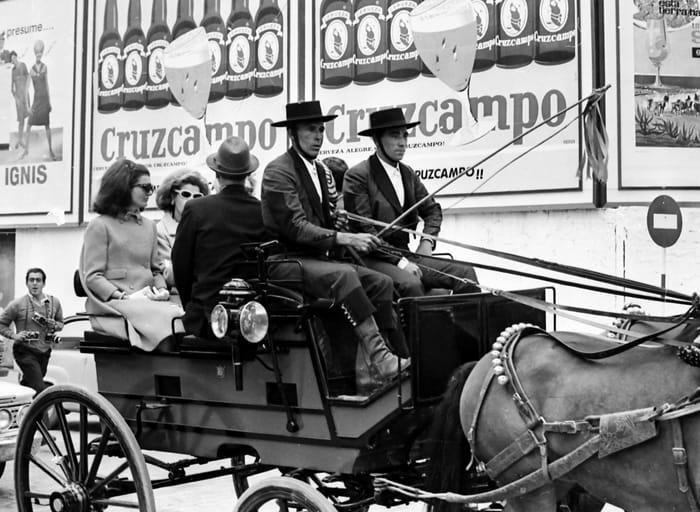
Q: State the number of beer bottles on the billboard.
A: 14